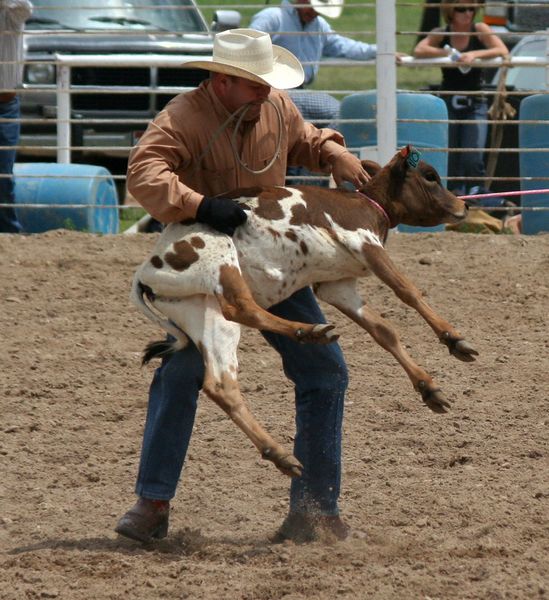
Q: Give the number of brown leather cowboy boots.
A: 2